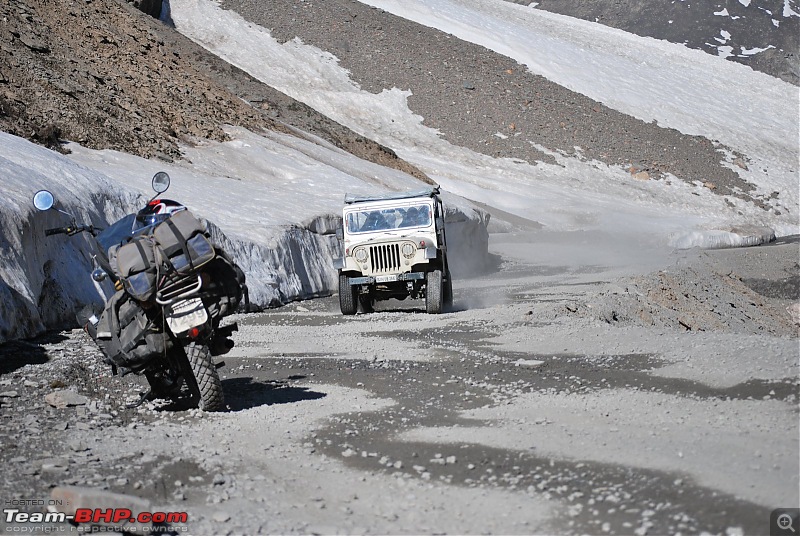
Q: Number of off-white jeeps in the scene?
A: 1